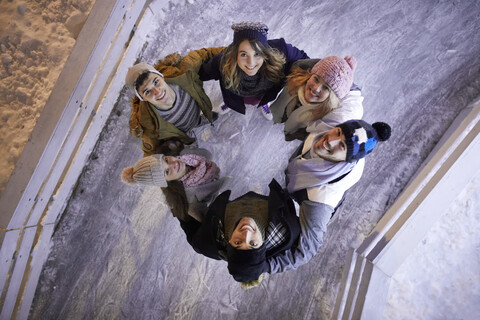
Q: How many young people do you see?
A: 6